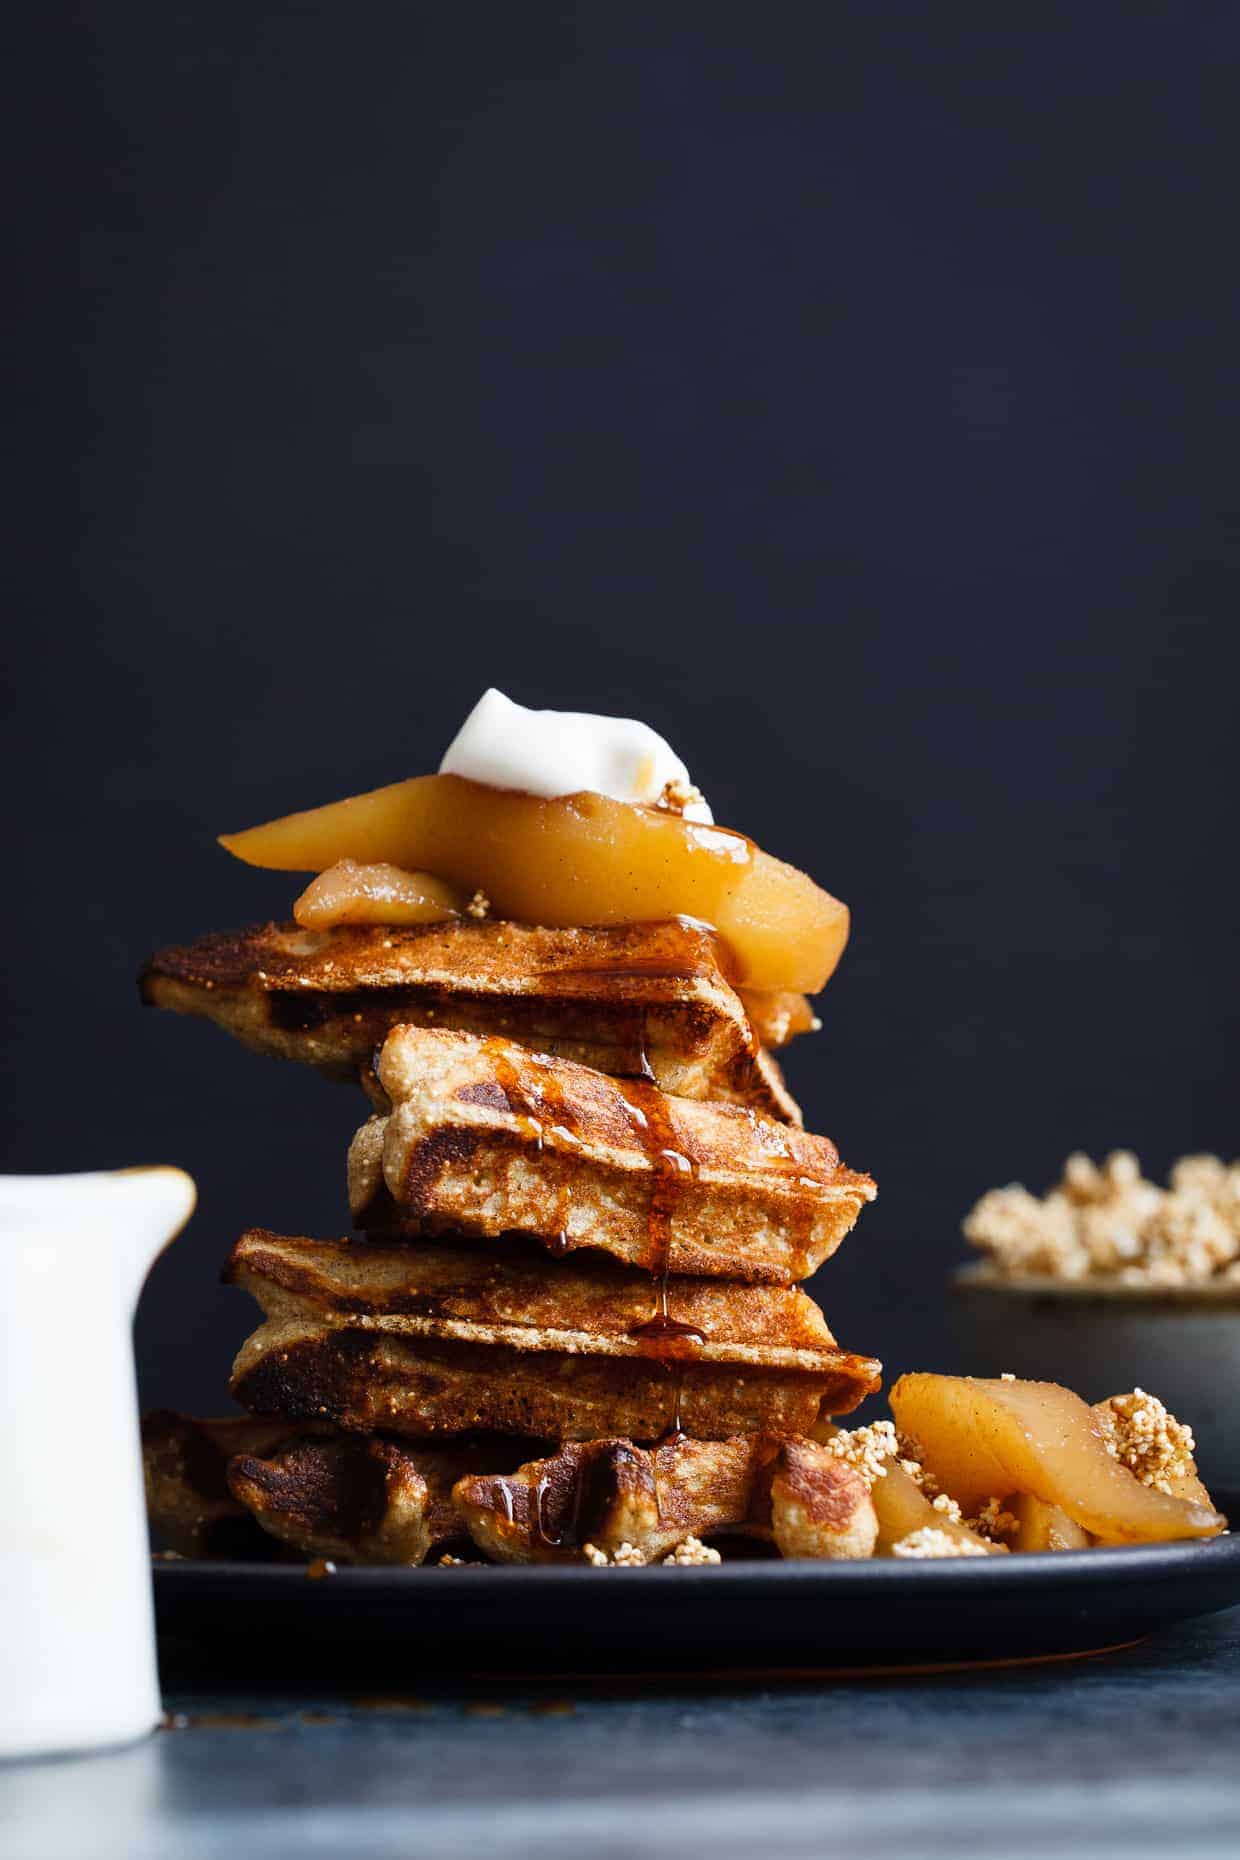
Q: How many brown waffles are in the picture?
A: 4